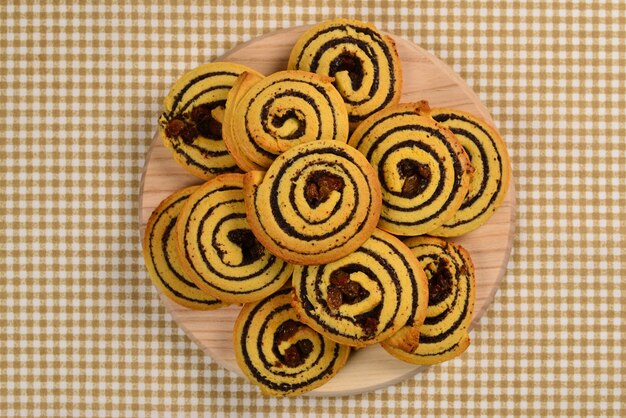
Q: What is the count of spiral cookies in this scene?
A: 11